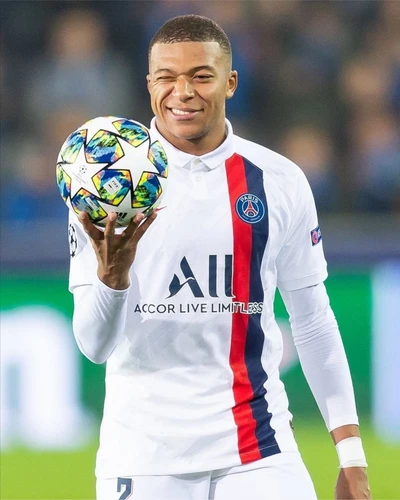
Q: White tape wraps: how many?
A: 1